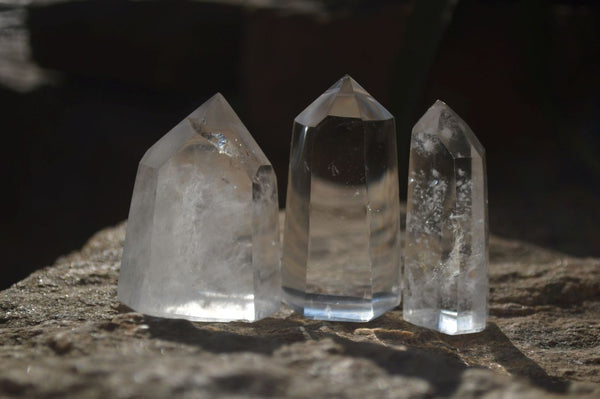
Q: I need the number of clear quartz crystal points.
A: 3